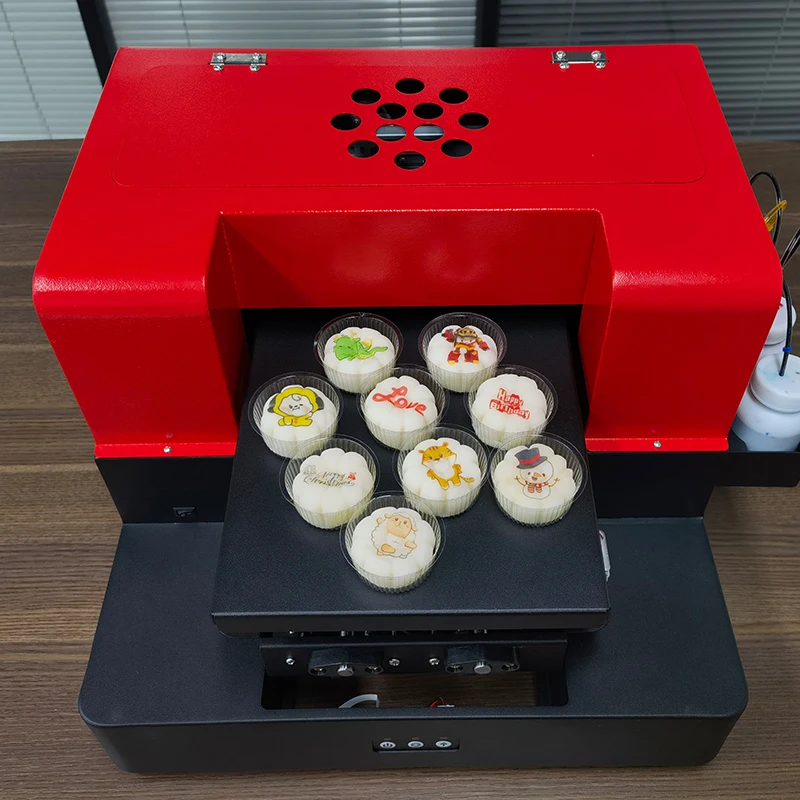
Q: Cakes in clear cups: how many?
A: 9